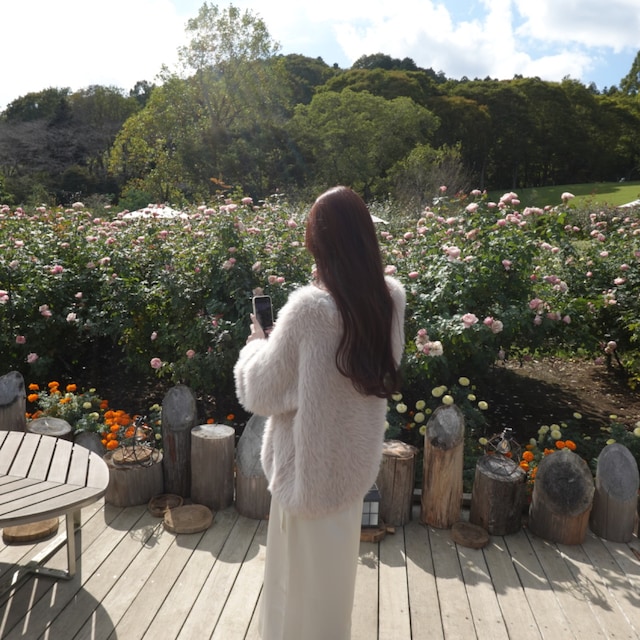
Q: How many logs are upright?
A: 12